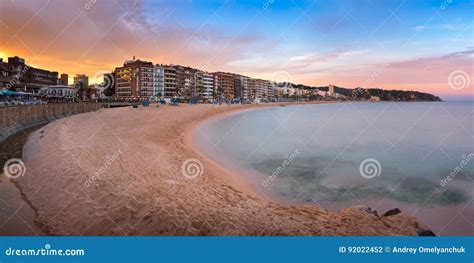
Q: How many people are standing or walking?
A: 0